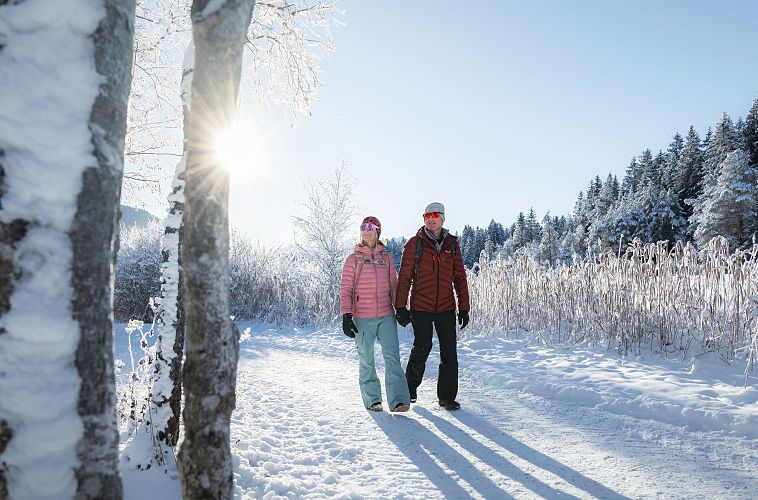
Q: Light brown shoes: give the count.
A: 2